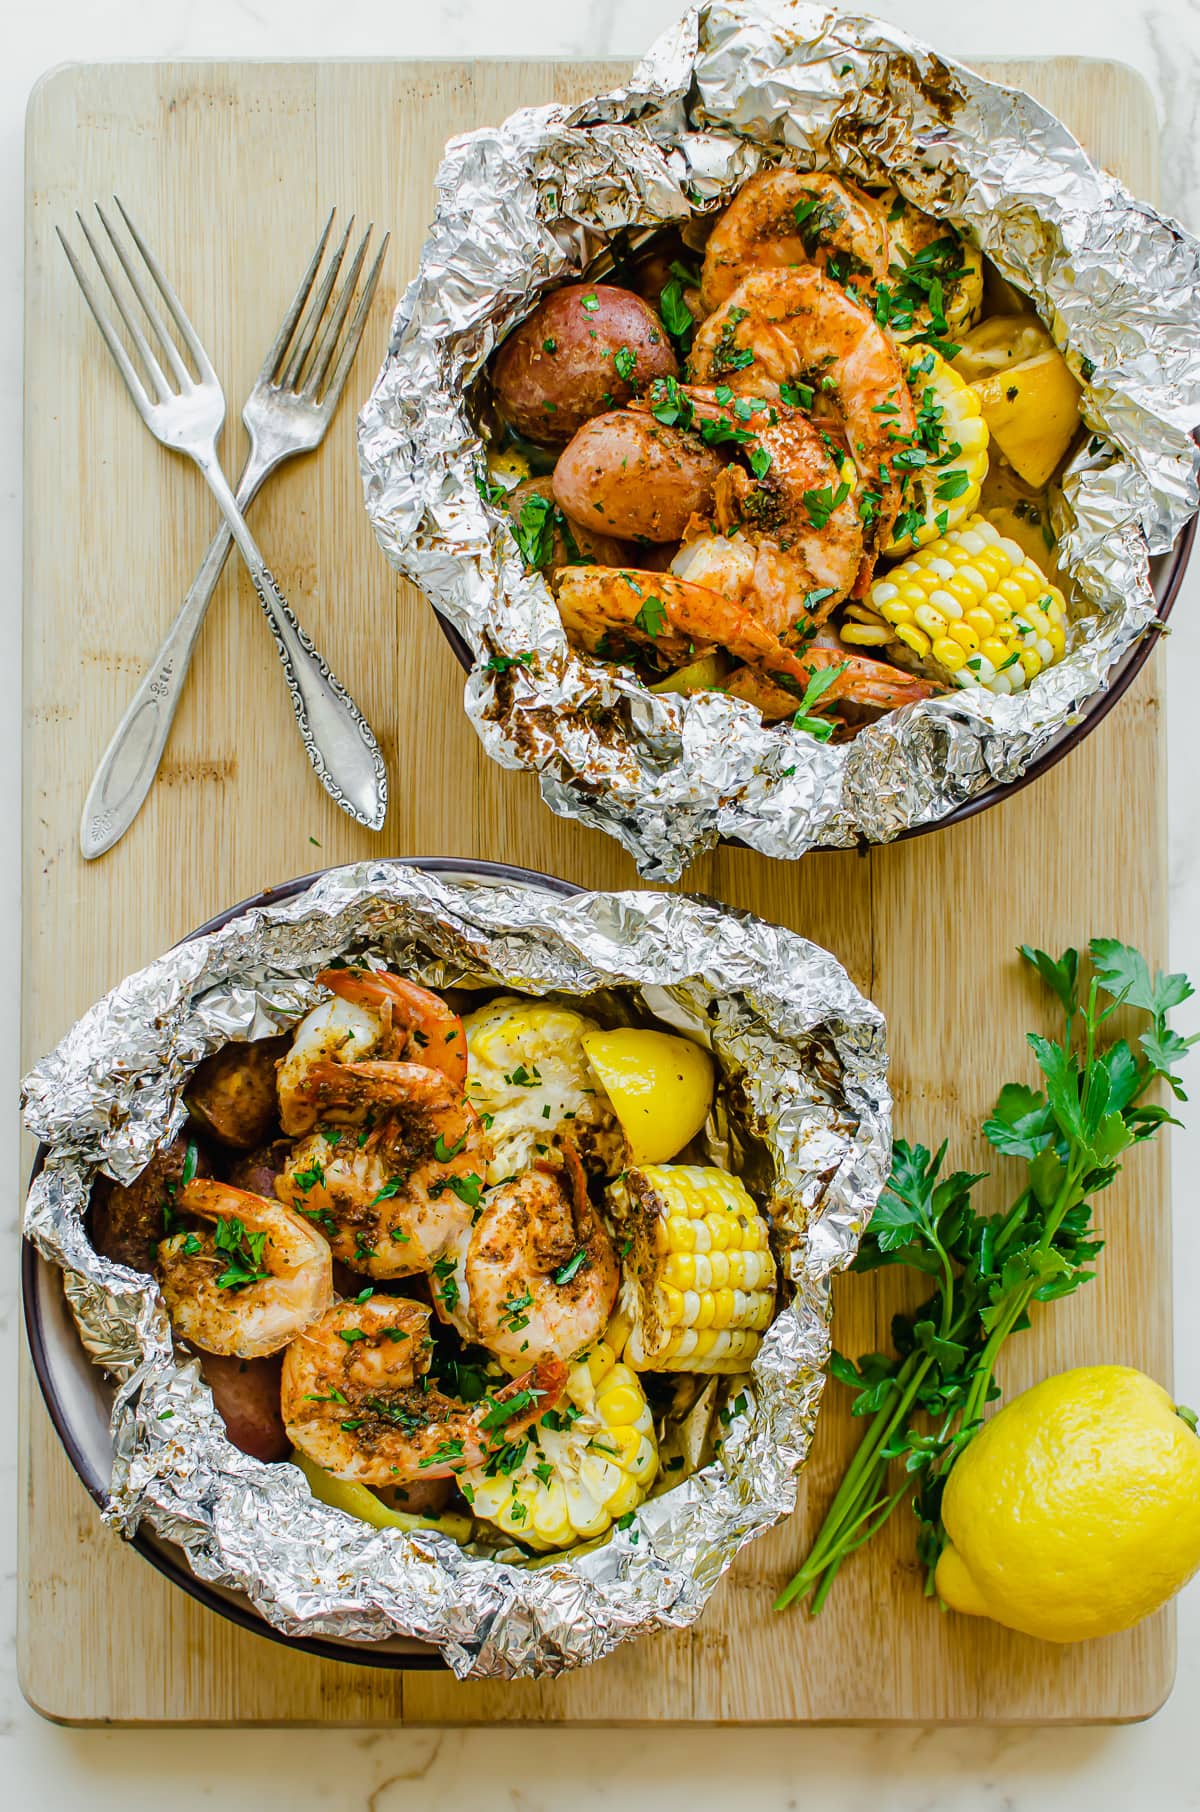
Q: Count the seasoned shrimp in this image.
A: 9